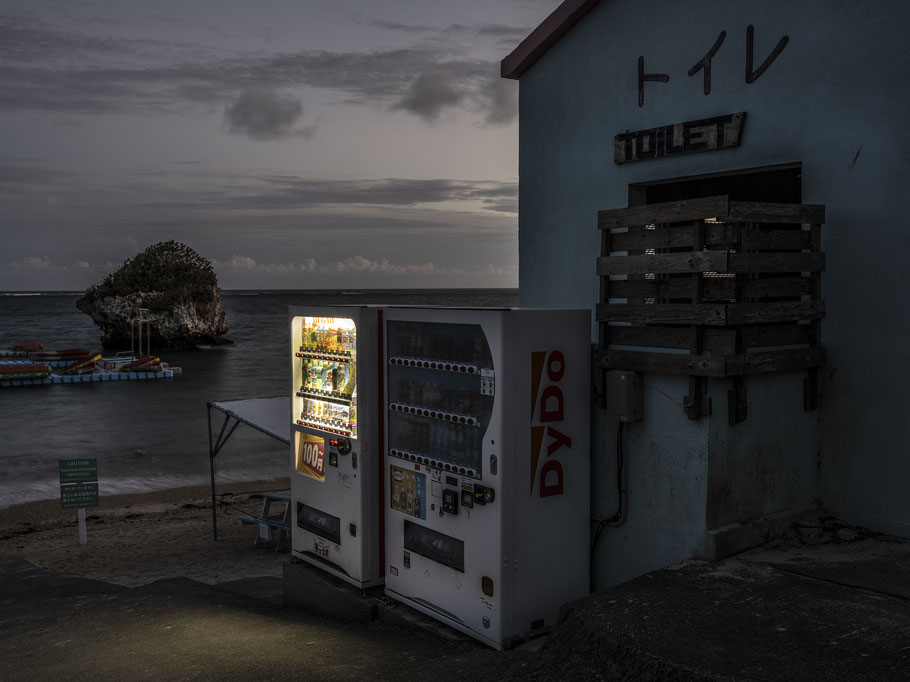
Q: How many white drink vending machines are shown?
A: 2